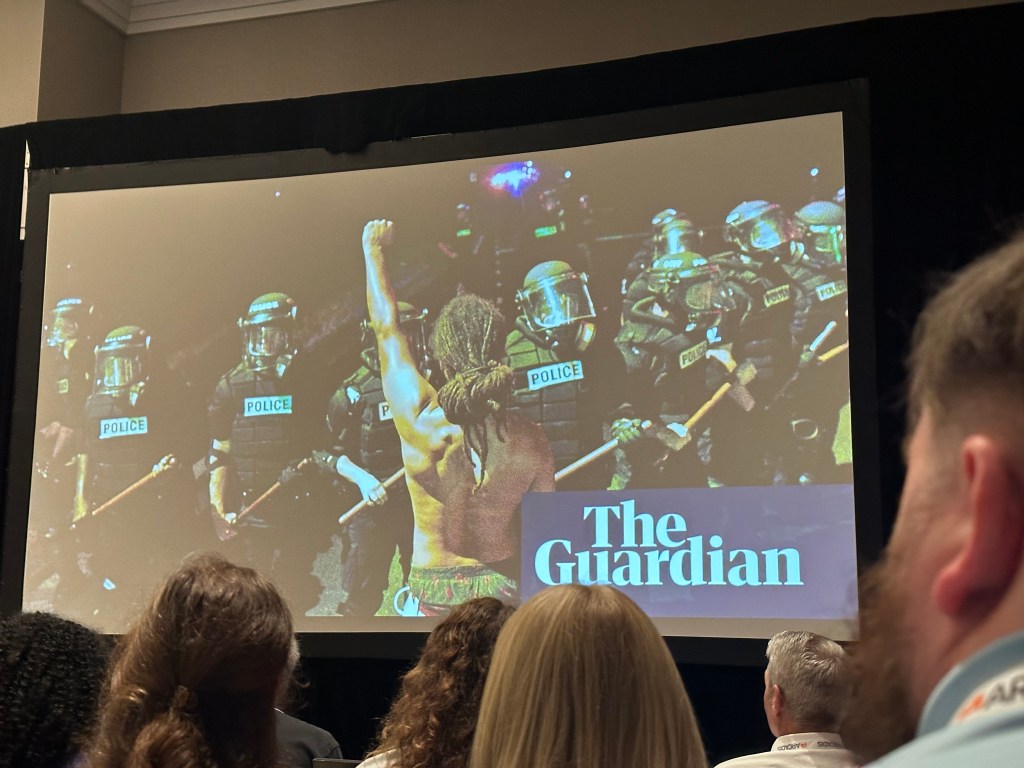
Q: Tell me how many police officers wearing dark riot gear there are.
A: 9